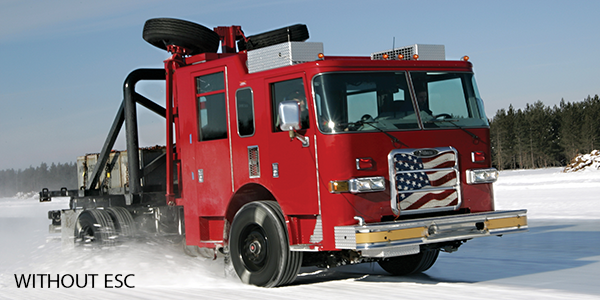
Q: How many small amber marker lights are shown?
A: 5